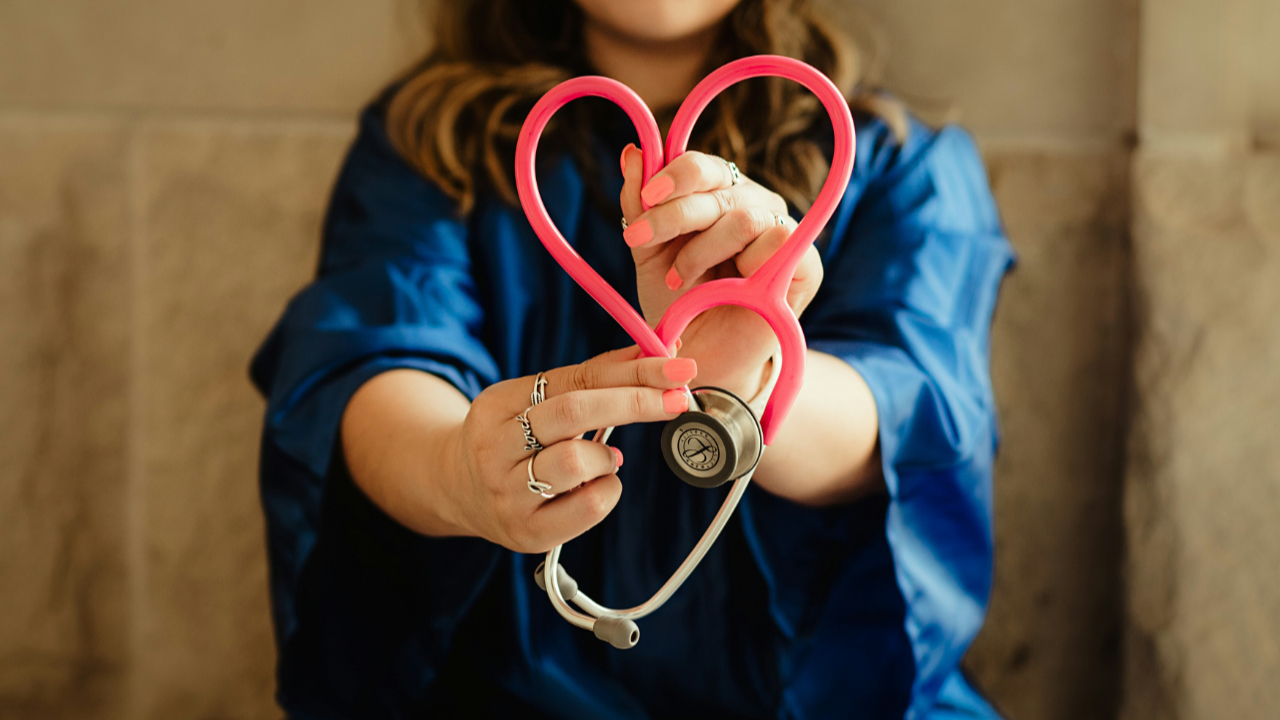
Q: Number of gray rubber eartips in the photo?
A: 2